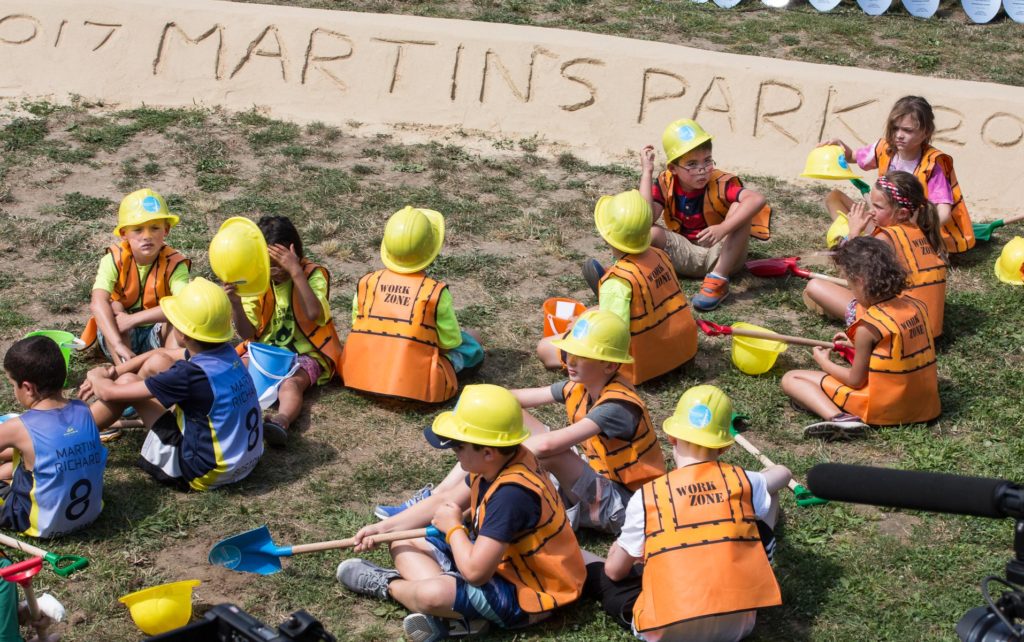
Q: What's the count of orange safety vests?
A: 11